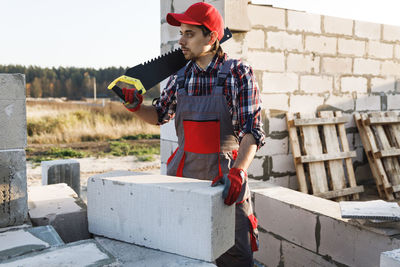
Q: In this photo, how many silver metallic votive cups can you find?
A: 0